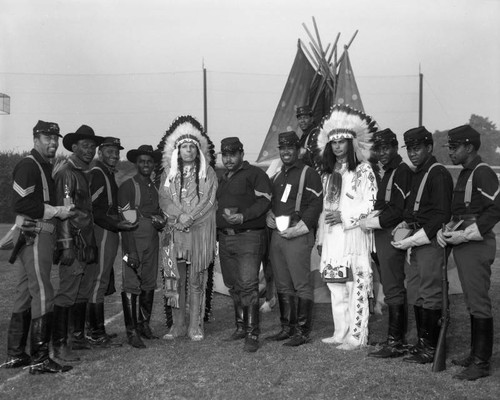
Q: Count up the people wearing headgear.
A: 12